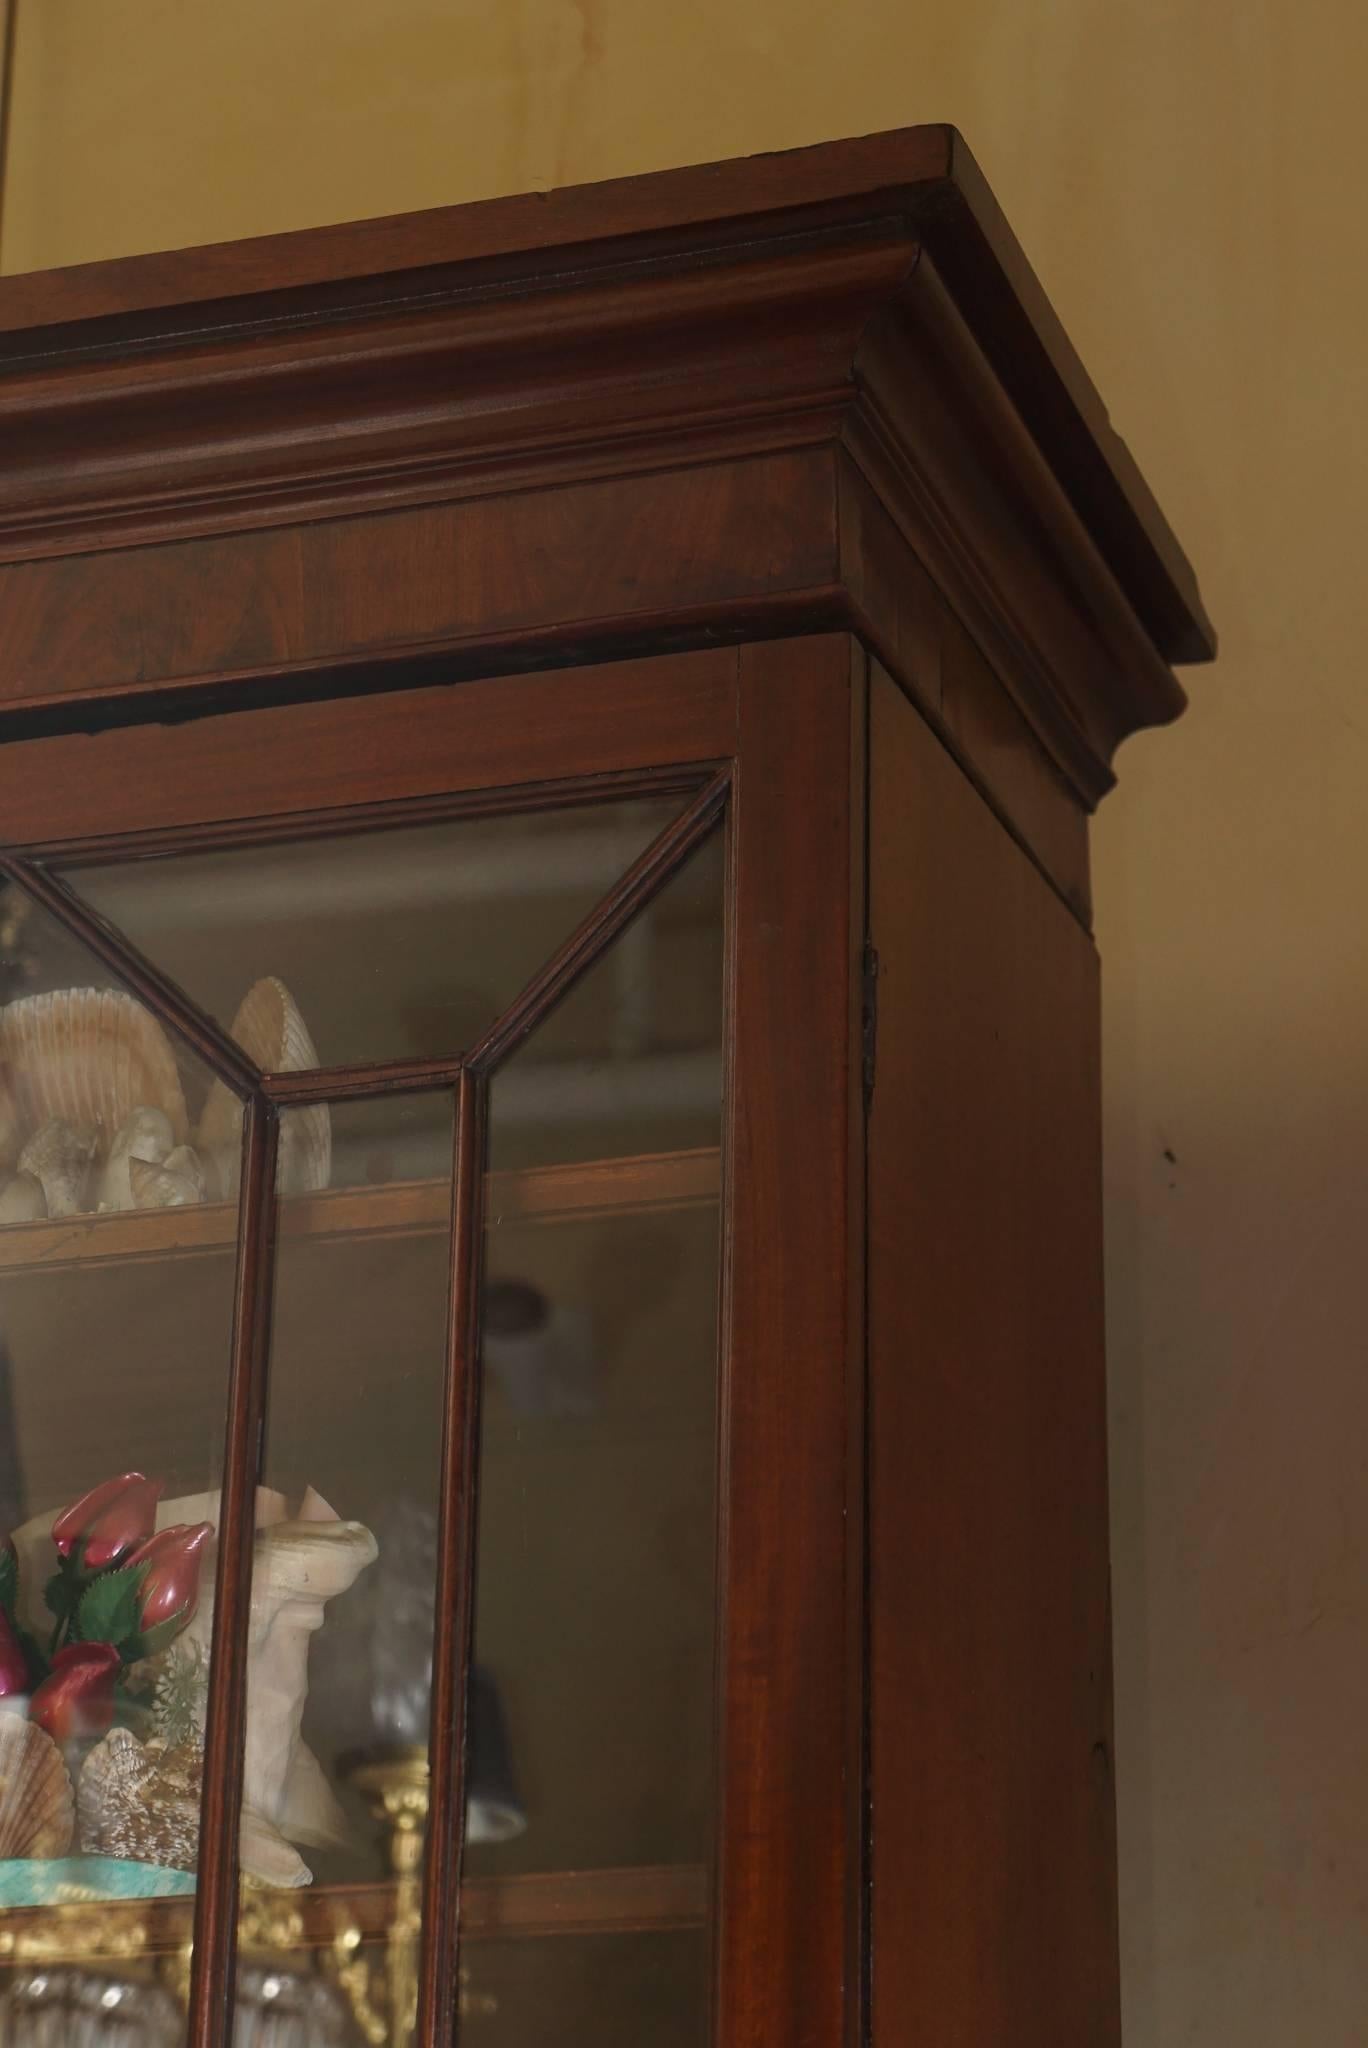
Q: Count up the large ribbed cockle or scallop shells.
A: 3